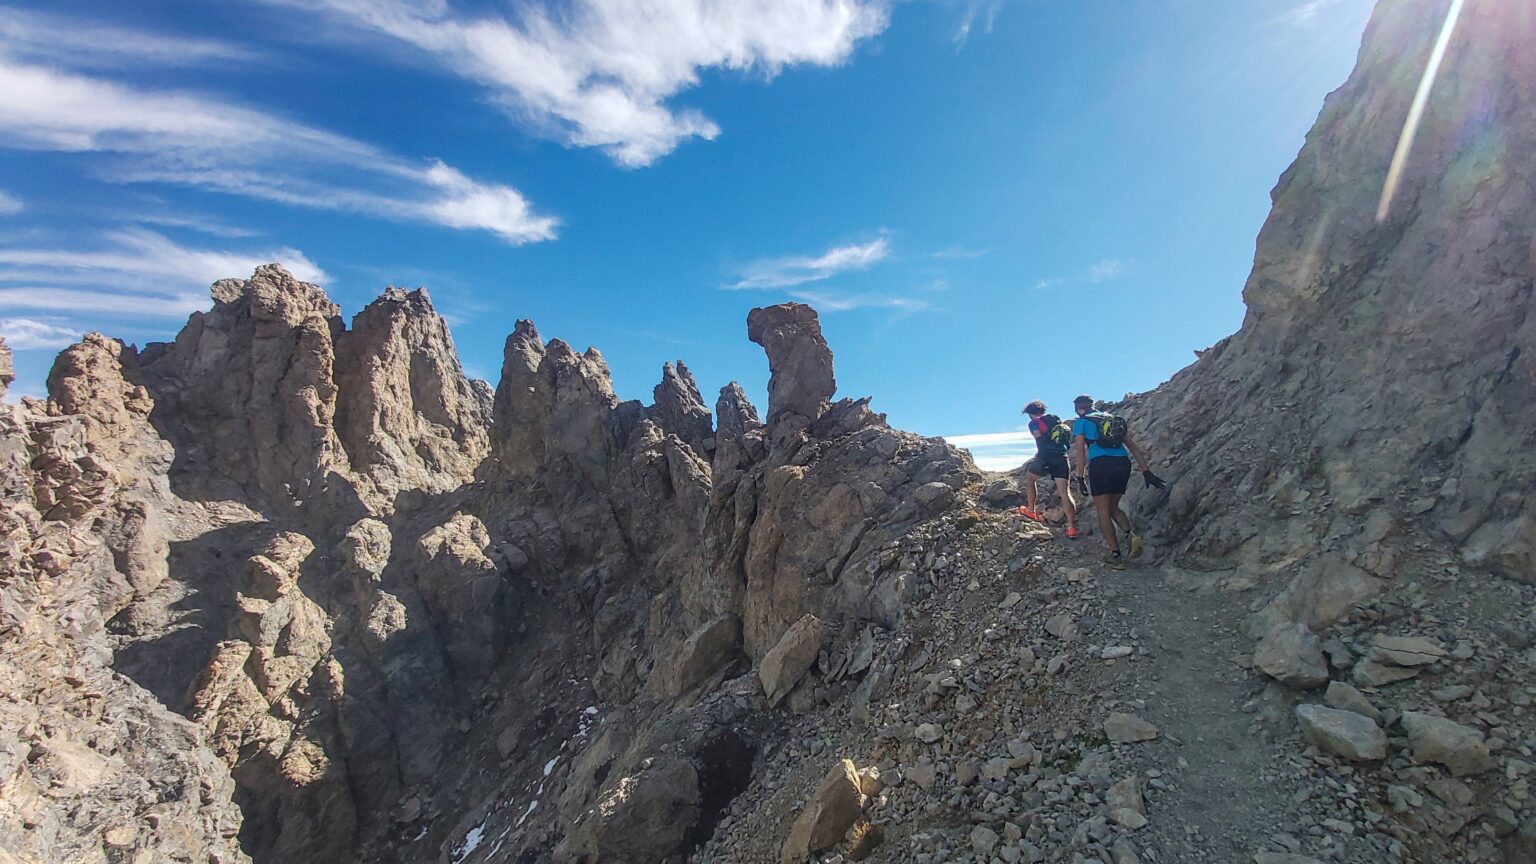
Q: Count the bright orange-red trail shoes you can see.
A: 2